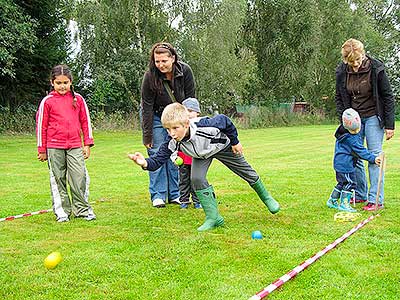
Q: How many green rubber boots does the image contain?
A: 2